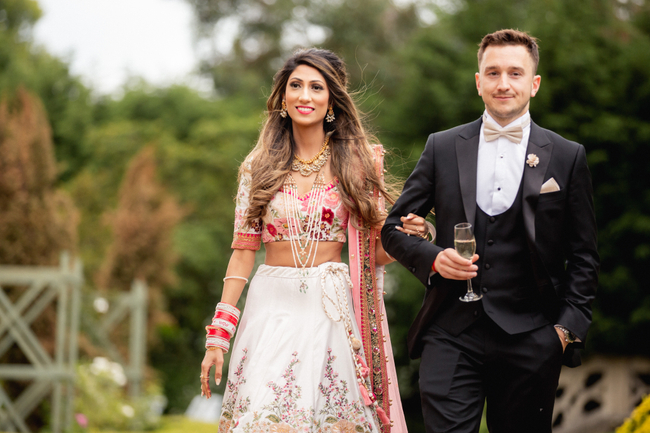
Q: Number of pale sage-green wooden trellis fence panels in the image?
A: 2